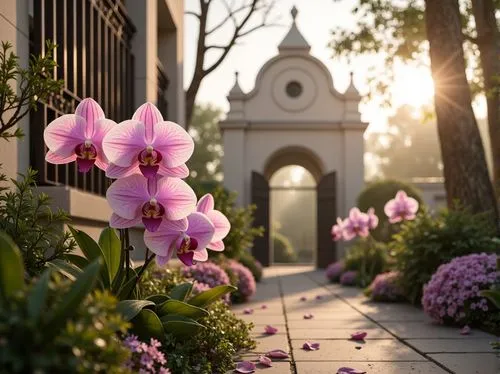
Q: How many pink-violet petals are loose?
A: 13